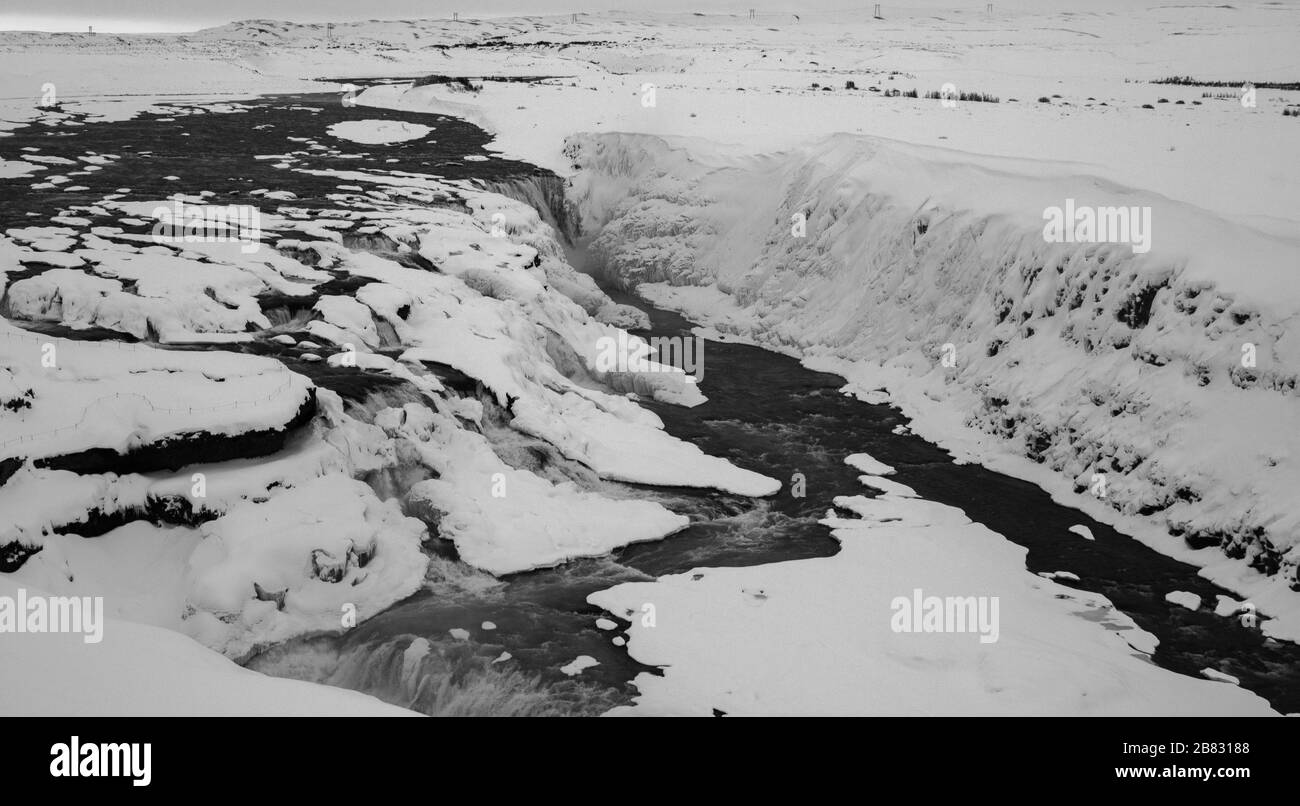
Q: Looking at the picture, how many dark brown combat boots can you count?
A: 0